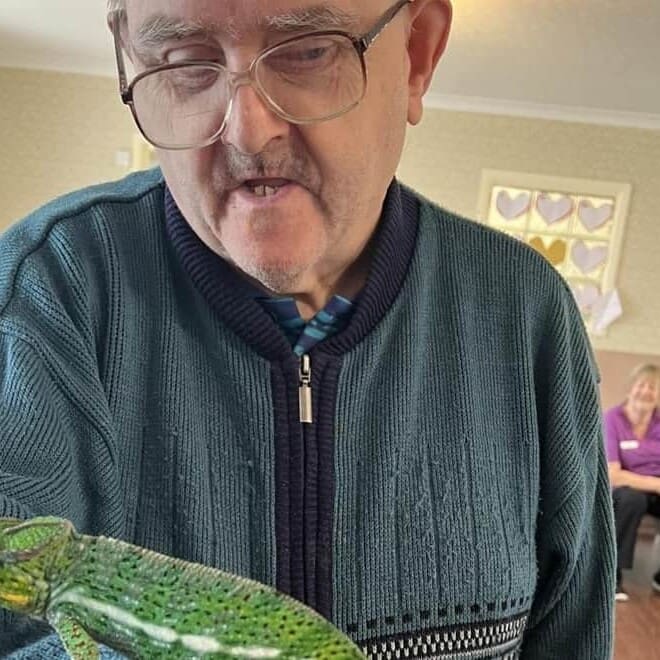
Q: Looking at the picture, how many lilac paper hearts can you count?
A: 5